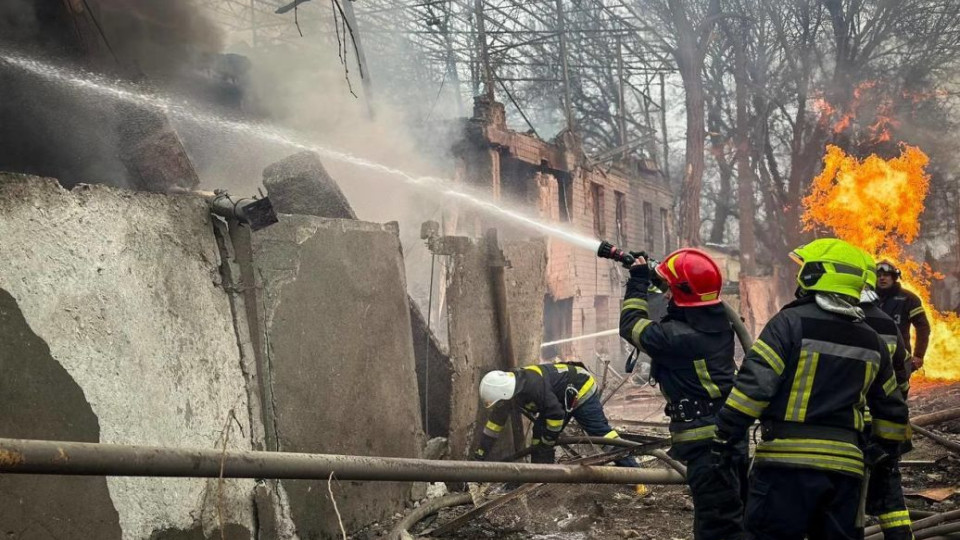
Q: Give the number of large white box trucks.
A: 0